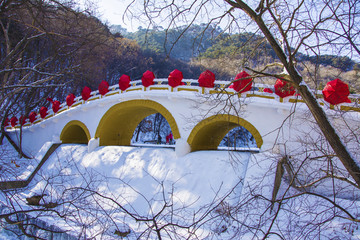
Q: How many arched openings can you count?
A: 3